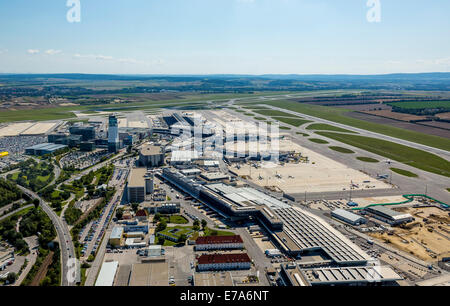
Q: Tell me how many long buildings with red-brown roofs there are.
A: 2